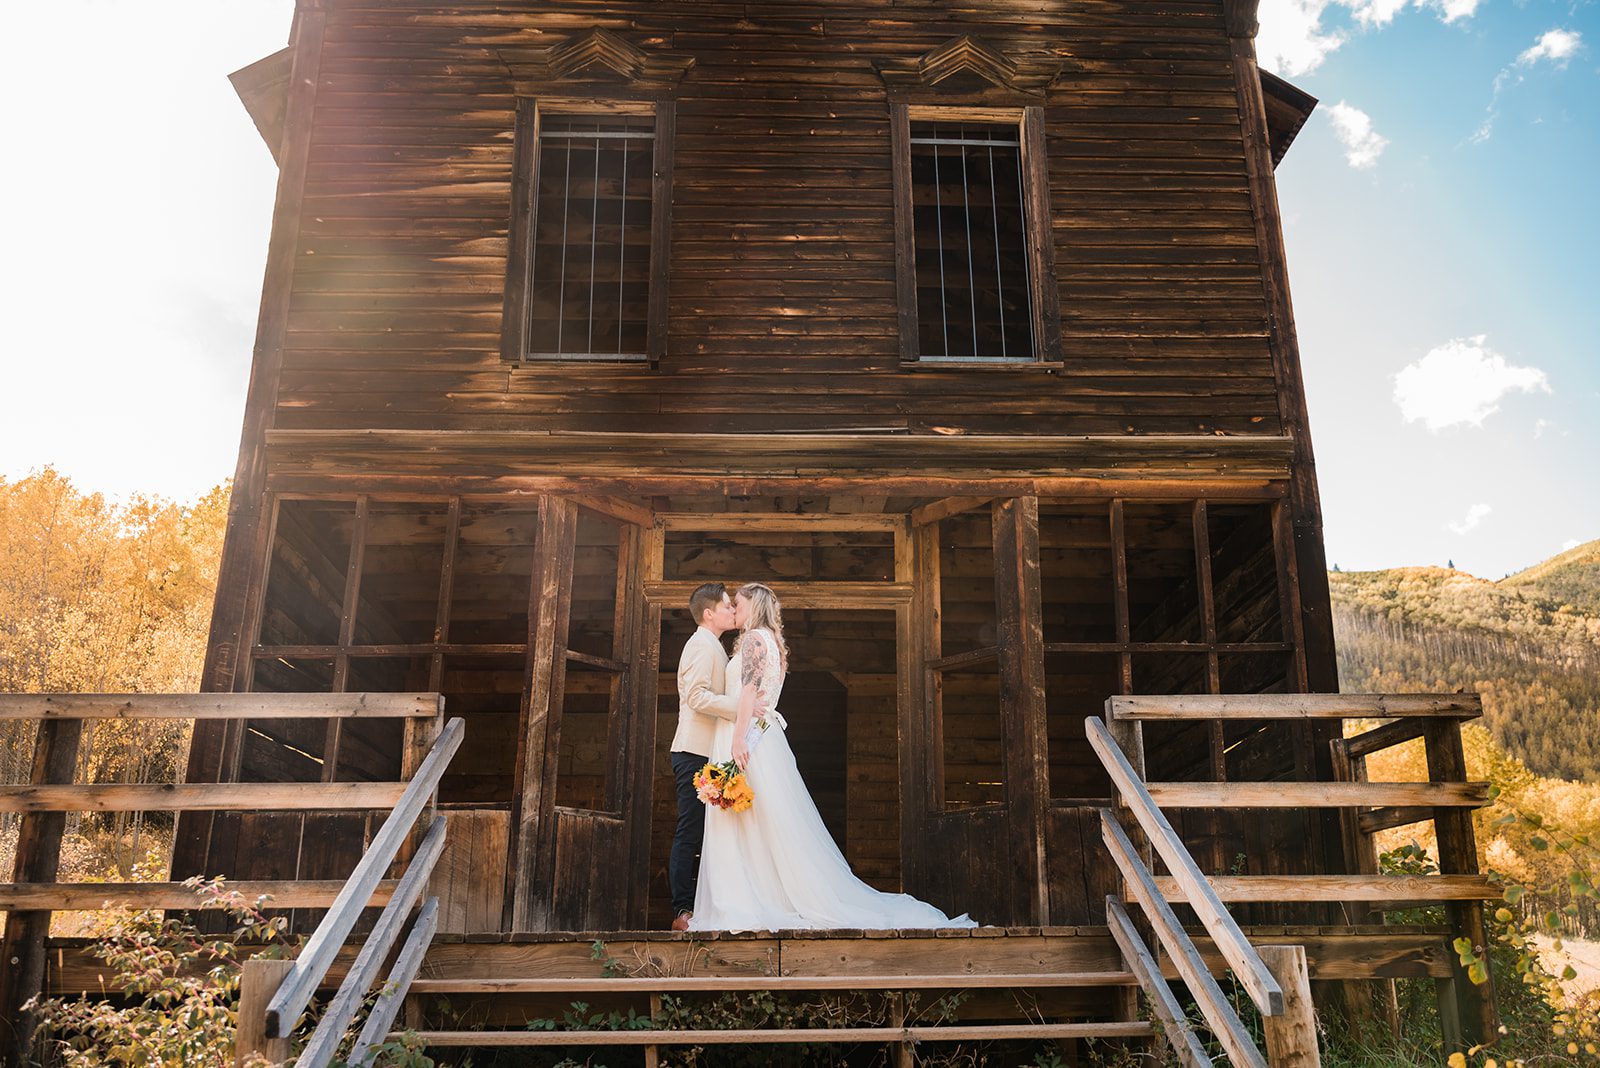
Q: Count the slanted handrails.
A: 6